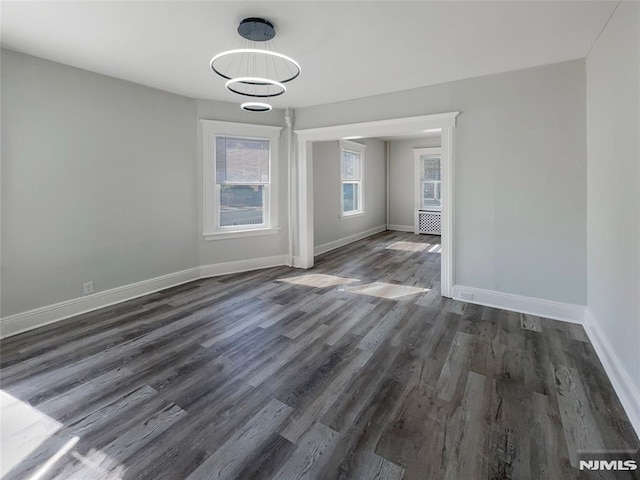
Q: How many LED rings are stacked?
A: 3